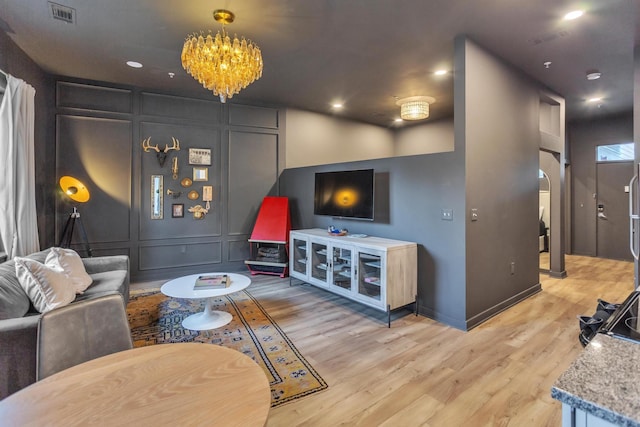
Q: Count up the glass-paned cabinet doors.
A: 4